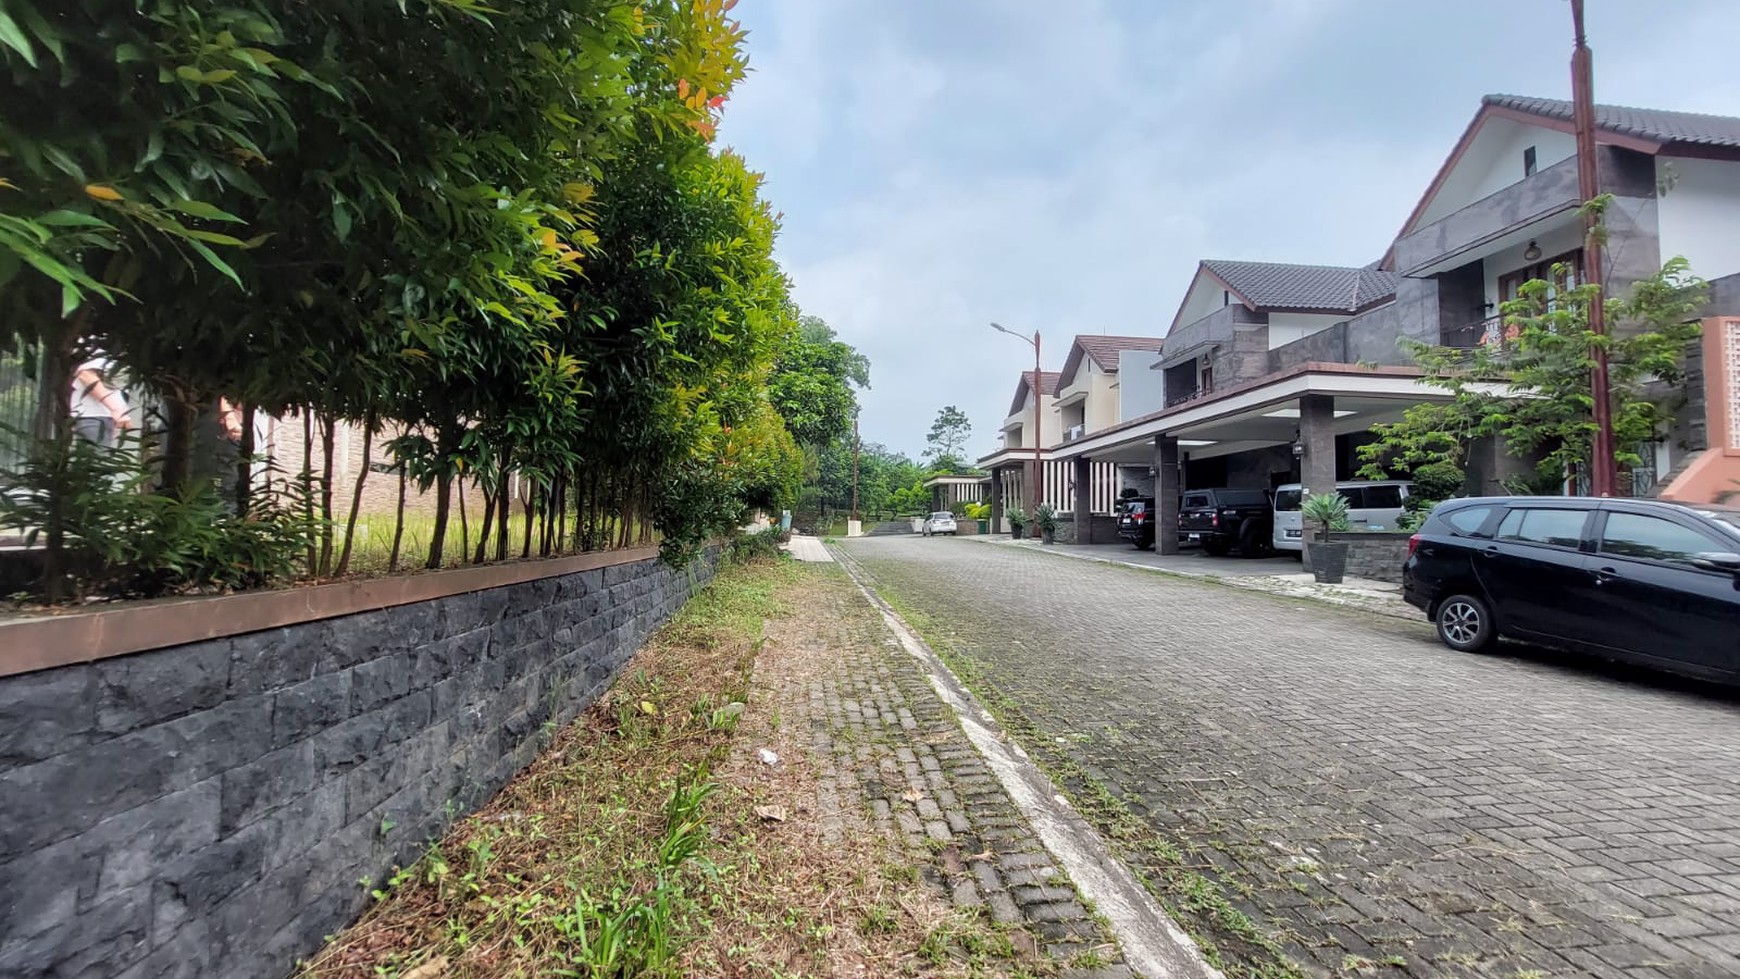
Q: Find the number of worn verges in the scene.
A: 1